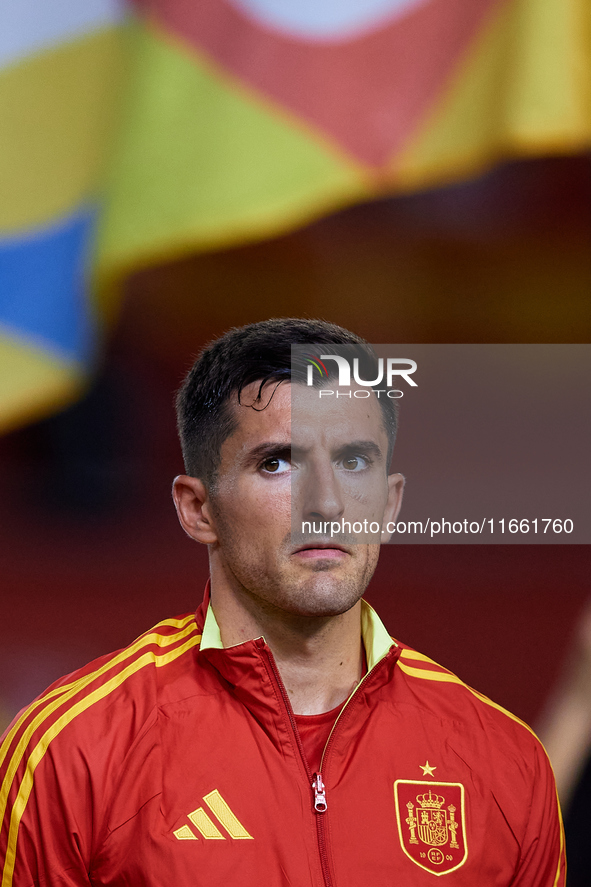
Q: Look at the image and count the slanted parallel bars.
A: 3